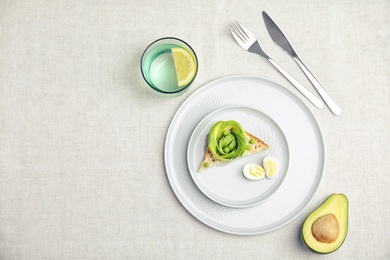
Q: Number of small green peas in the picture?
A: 5